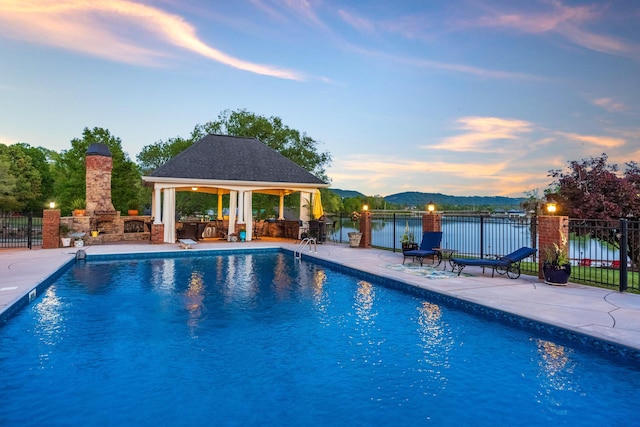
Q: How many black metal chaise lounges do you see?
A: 2